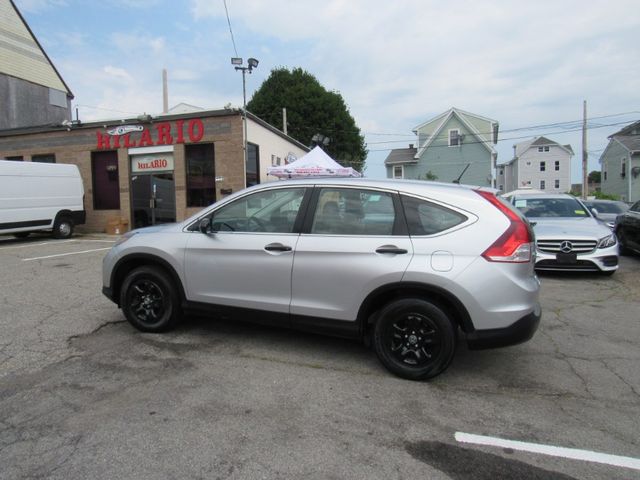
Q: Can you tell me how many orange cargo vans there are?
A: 0